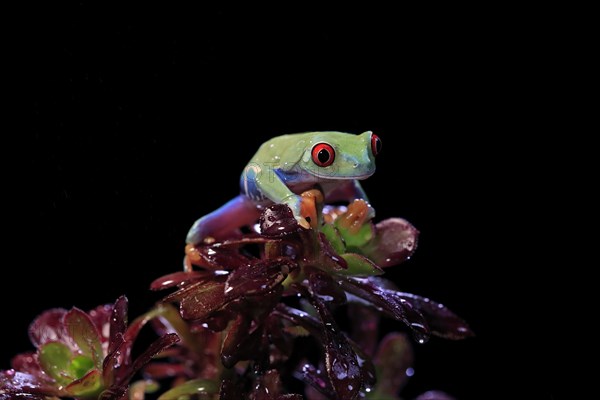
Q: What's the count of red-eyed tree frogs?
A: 1